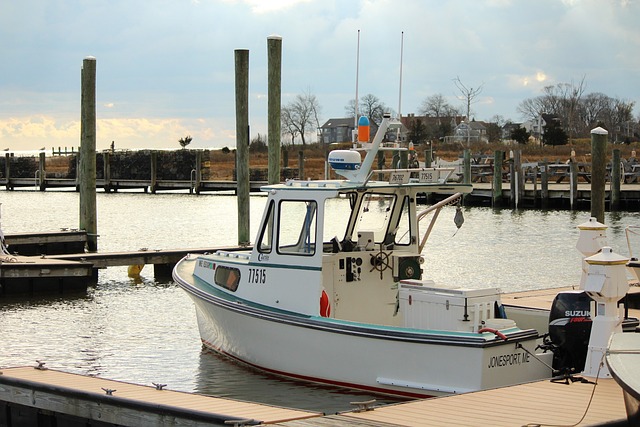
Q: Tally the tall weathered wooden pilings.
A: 4